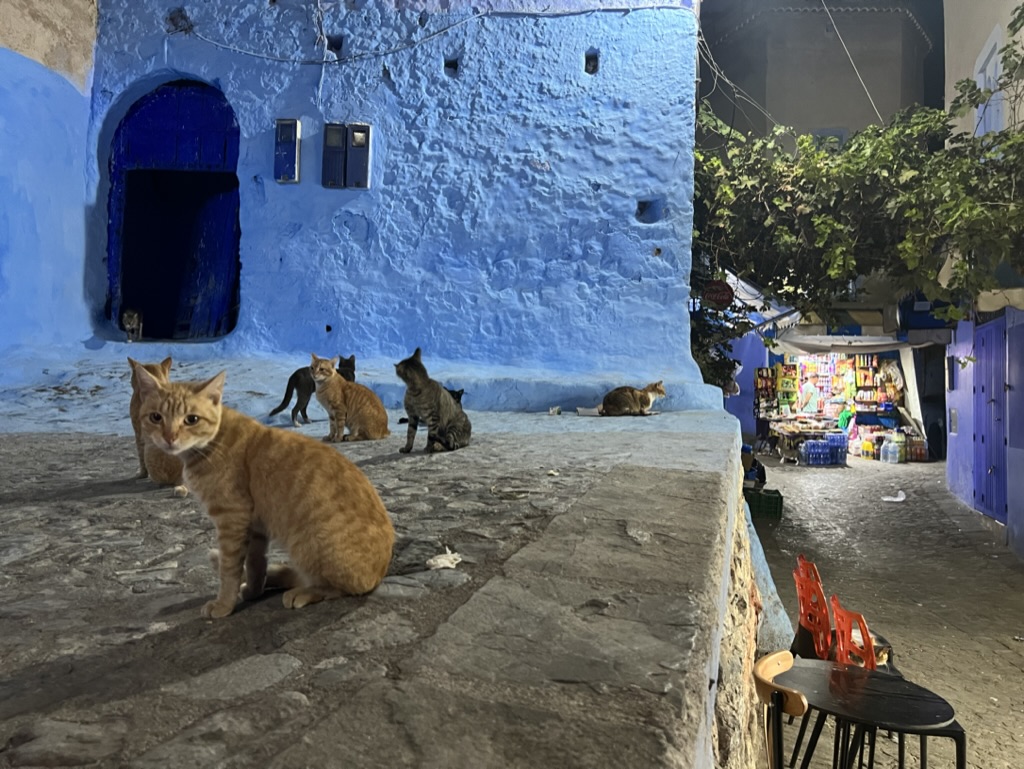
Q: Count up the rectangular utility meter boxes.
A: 3